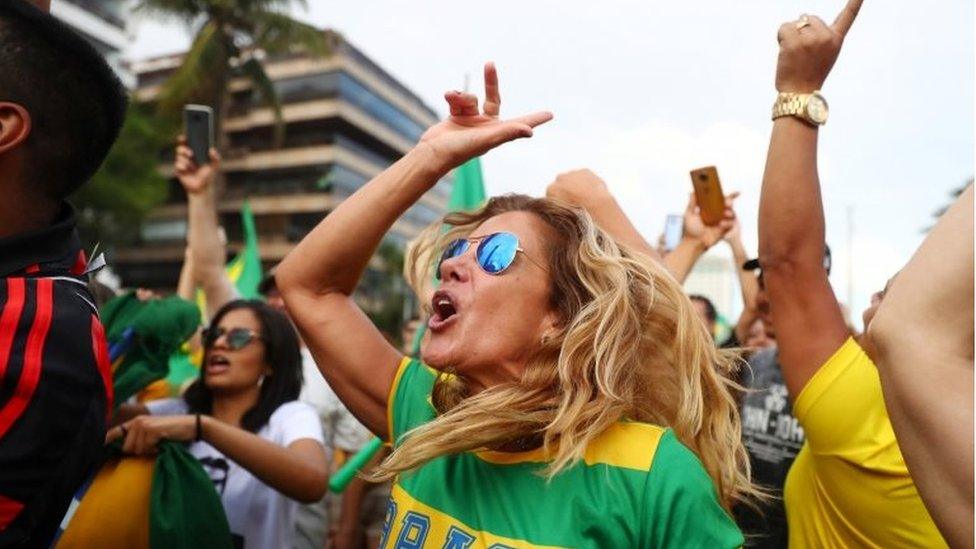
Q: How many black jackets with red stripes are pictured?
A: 1